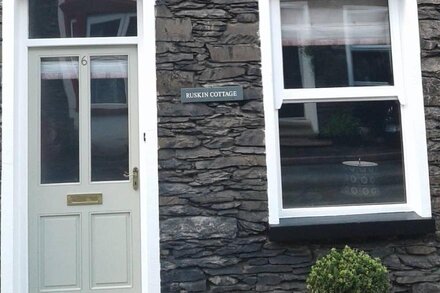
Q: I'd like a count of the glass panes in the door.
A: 2